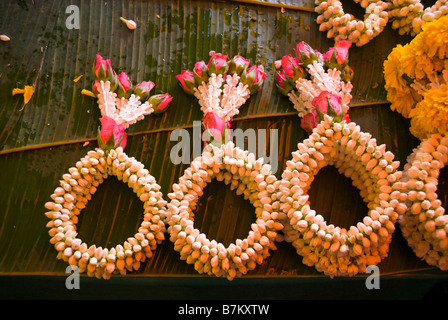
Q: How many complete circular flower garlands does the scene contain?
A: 3